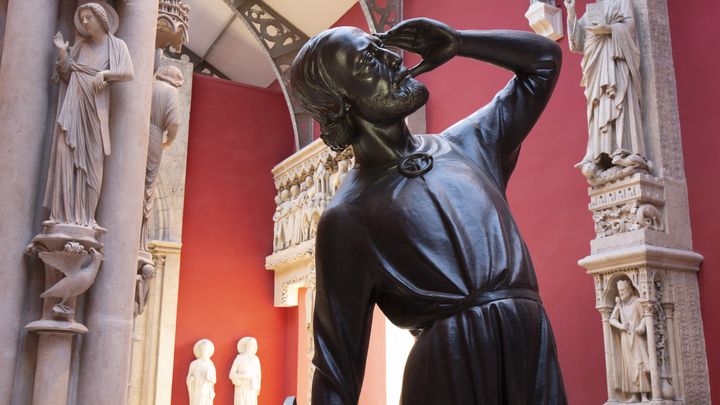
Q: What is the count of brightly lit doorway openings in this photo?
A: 1